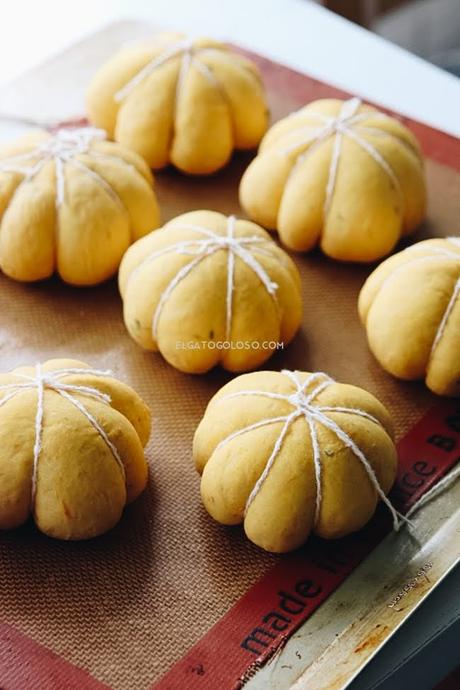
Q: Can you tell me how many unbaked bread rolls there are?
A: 7